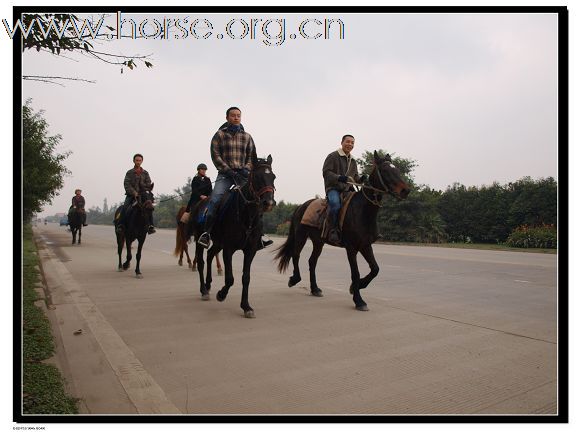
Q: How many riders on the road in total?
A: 5